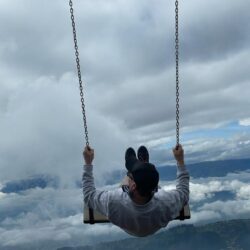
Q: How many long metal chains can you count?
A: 2